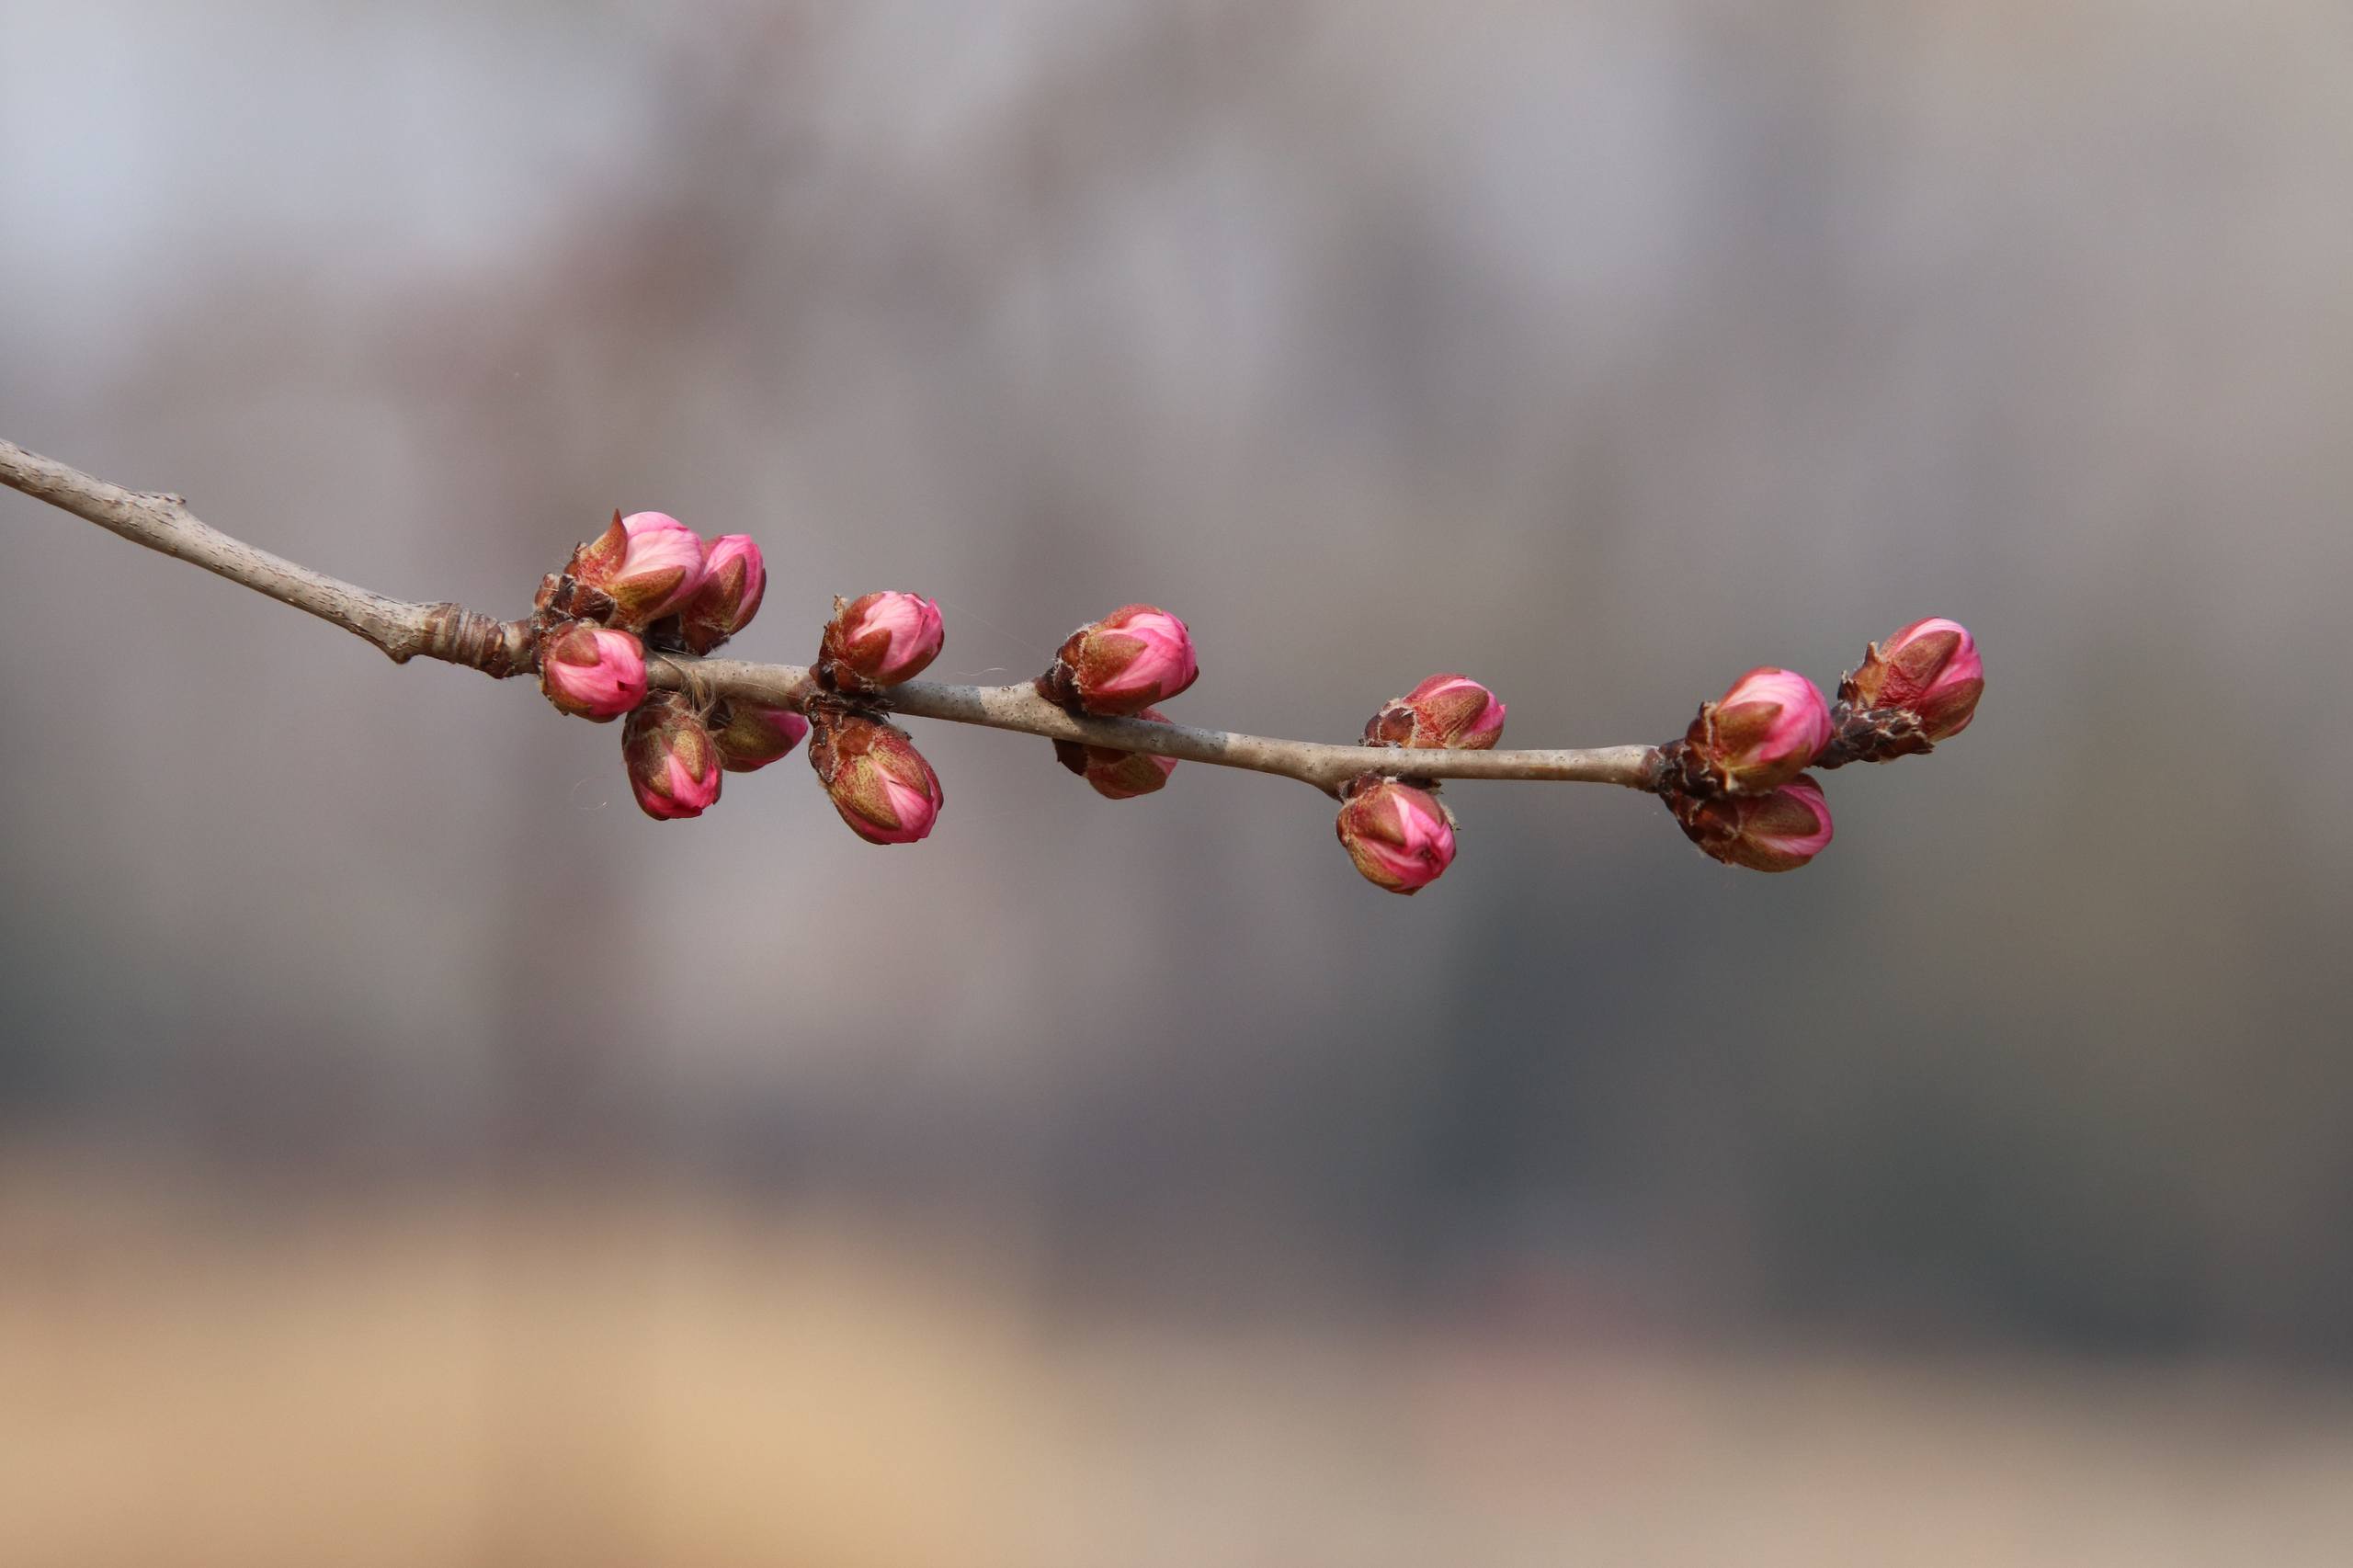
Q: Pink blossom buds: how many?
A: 14